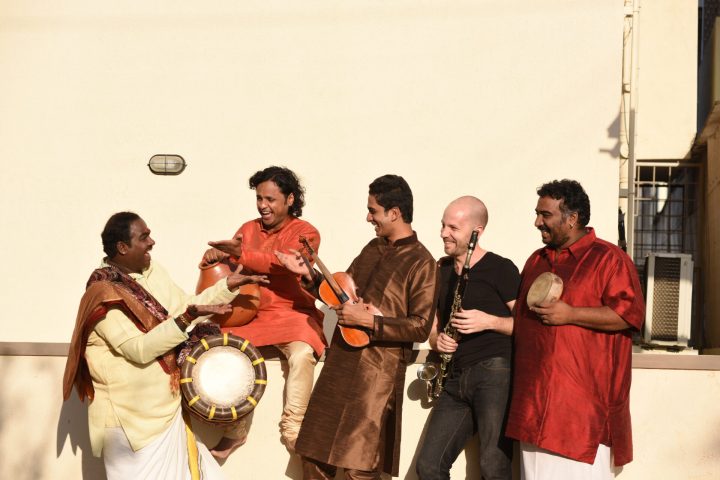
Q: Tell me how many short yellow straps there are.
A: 11